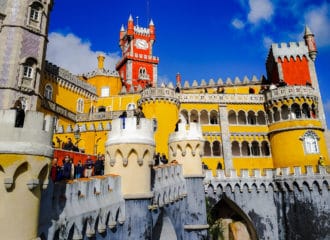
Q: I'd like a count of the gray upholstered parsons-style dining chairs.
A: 0